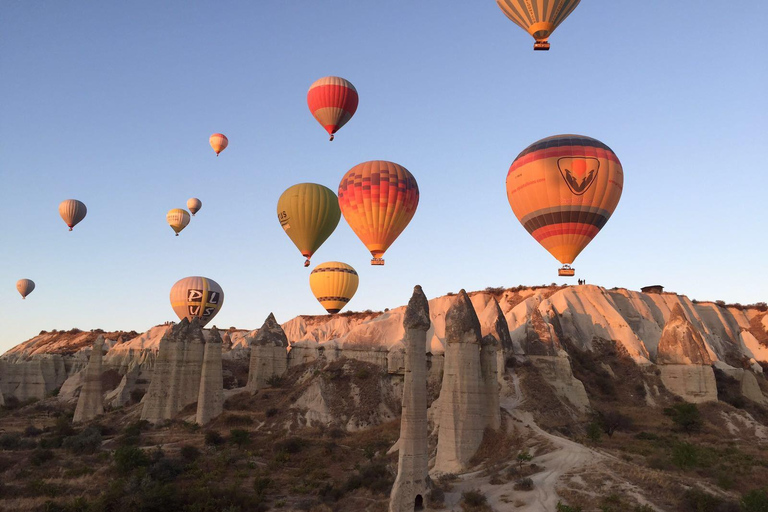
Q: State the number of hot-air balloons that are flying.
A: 12